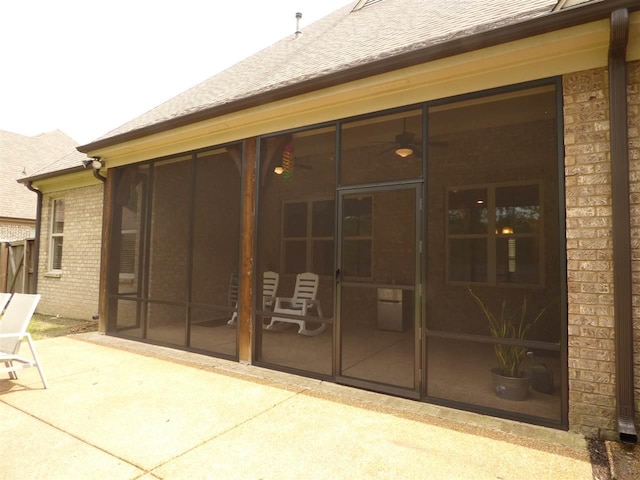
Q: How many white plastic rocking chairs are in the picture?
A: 2